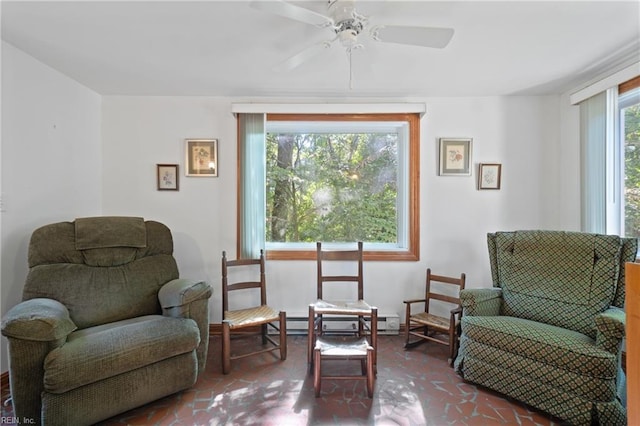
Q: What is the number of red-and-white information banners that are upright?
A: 0